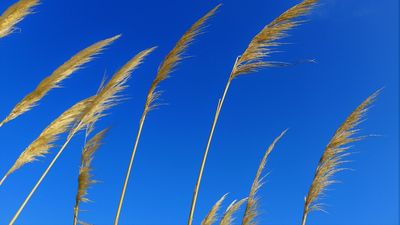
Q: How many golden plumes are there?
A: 11